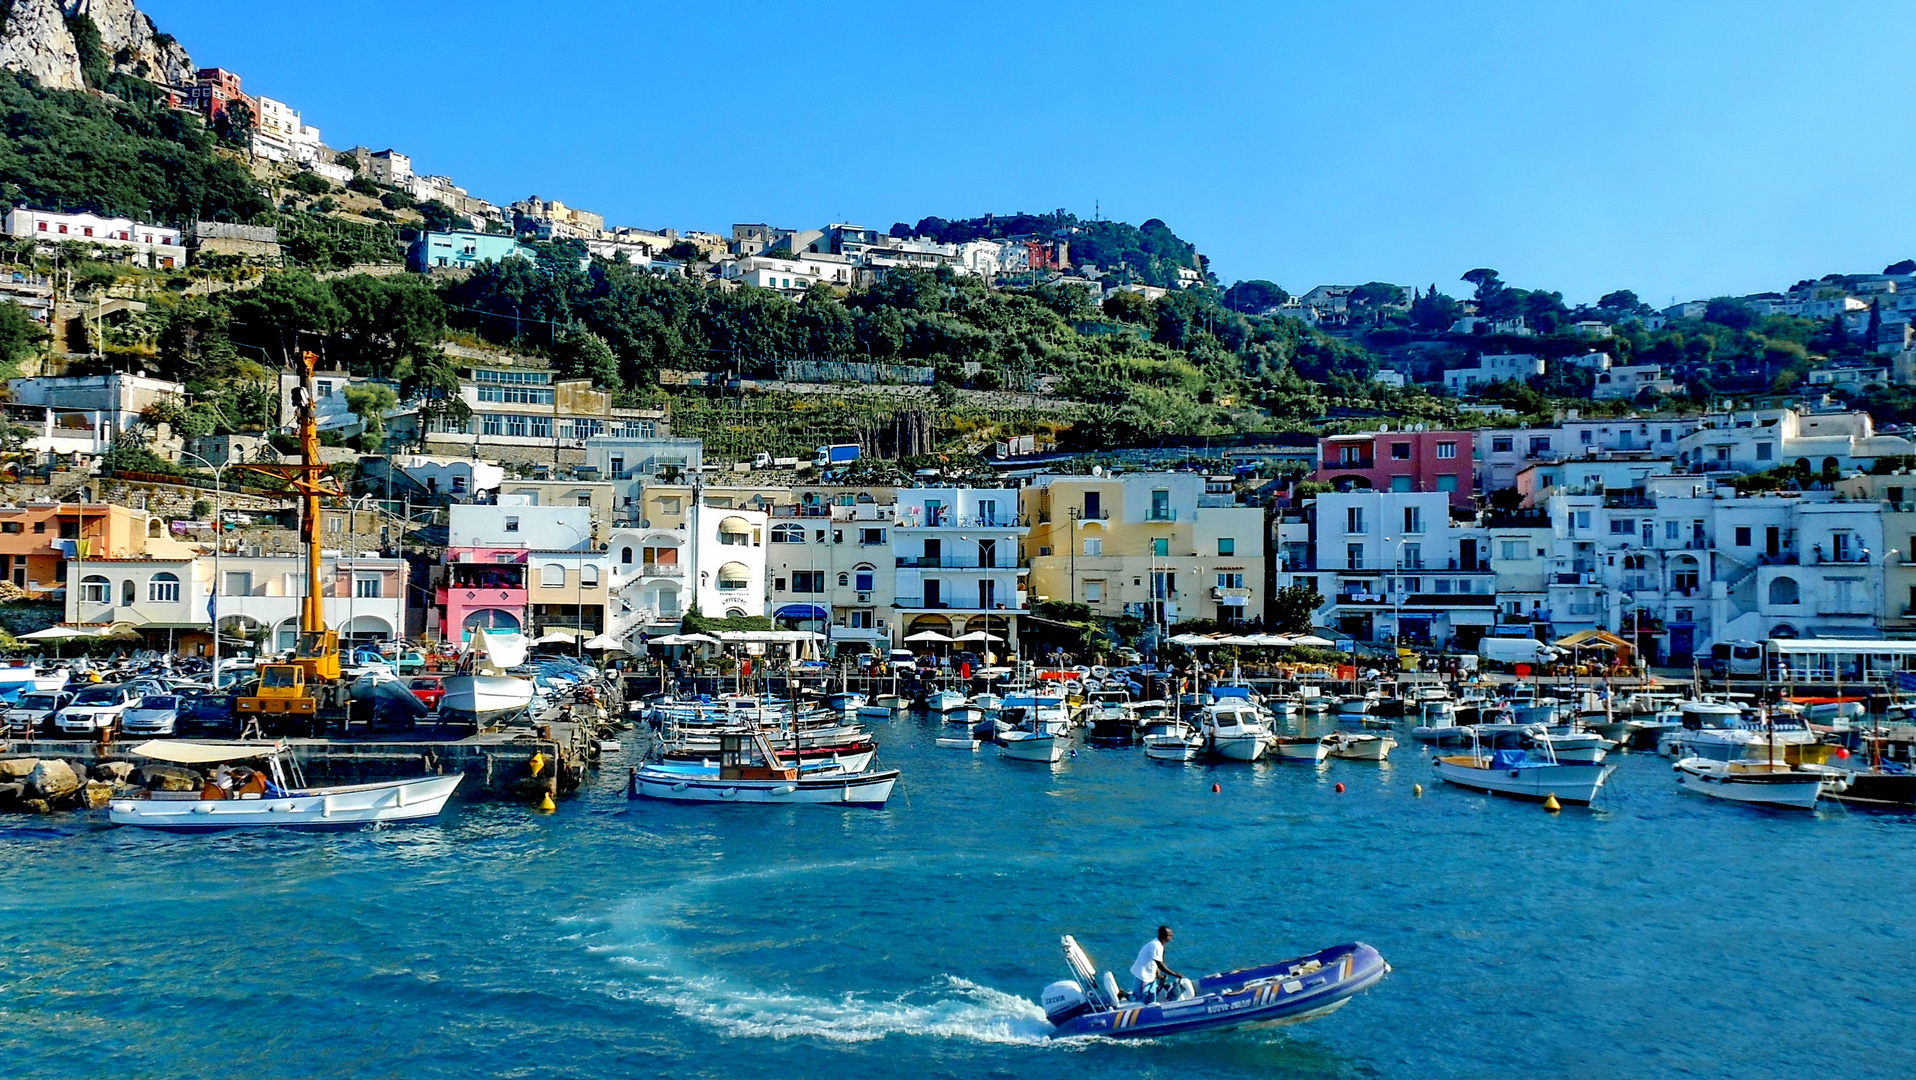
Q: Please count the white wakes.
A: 1